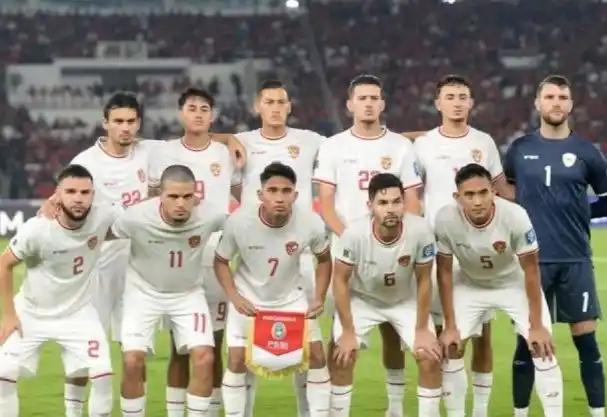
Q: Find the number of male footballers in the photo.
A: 11